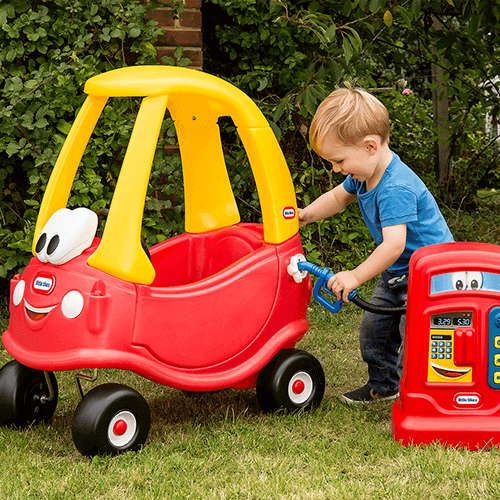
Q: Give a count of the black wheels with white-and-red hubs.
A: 2